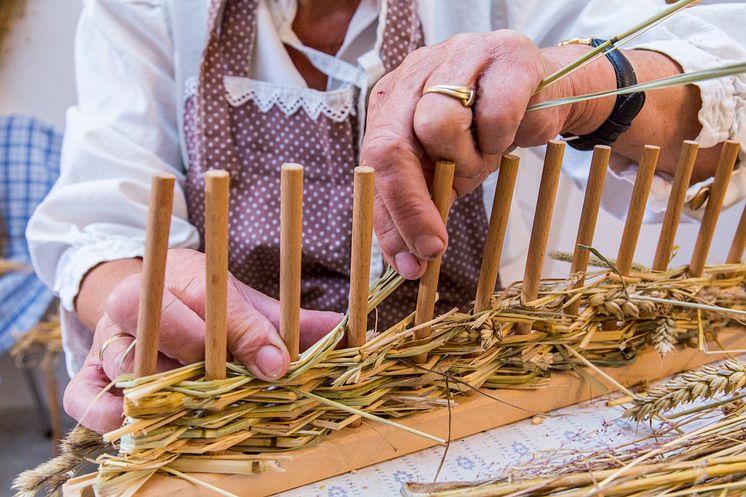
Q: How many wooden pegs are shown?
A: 12